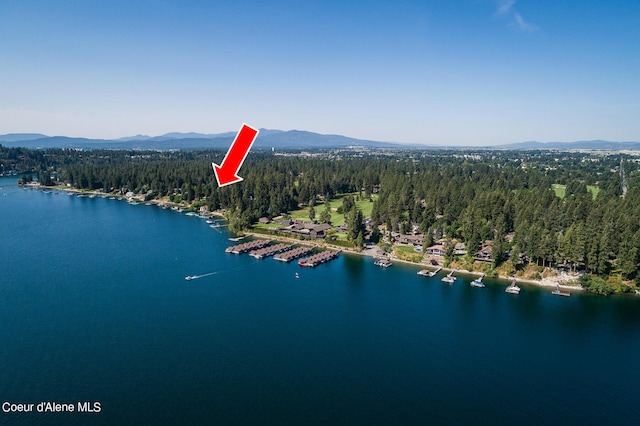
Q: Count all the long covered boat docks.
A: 4